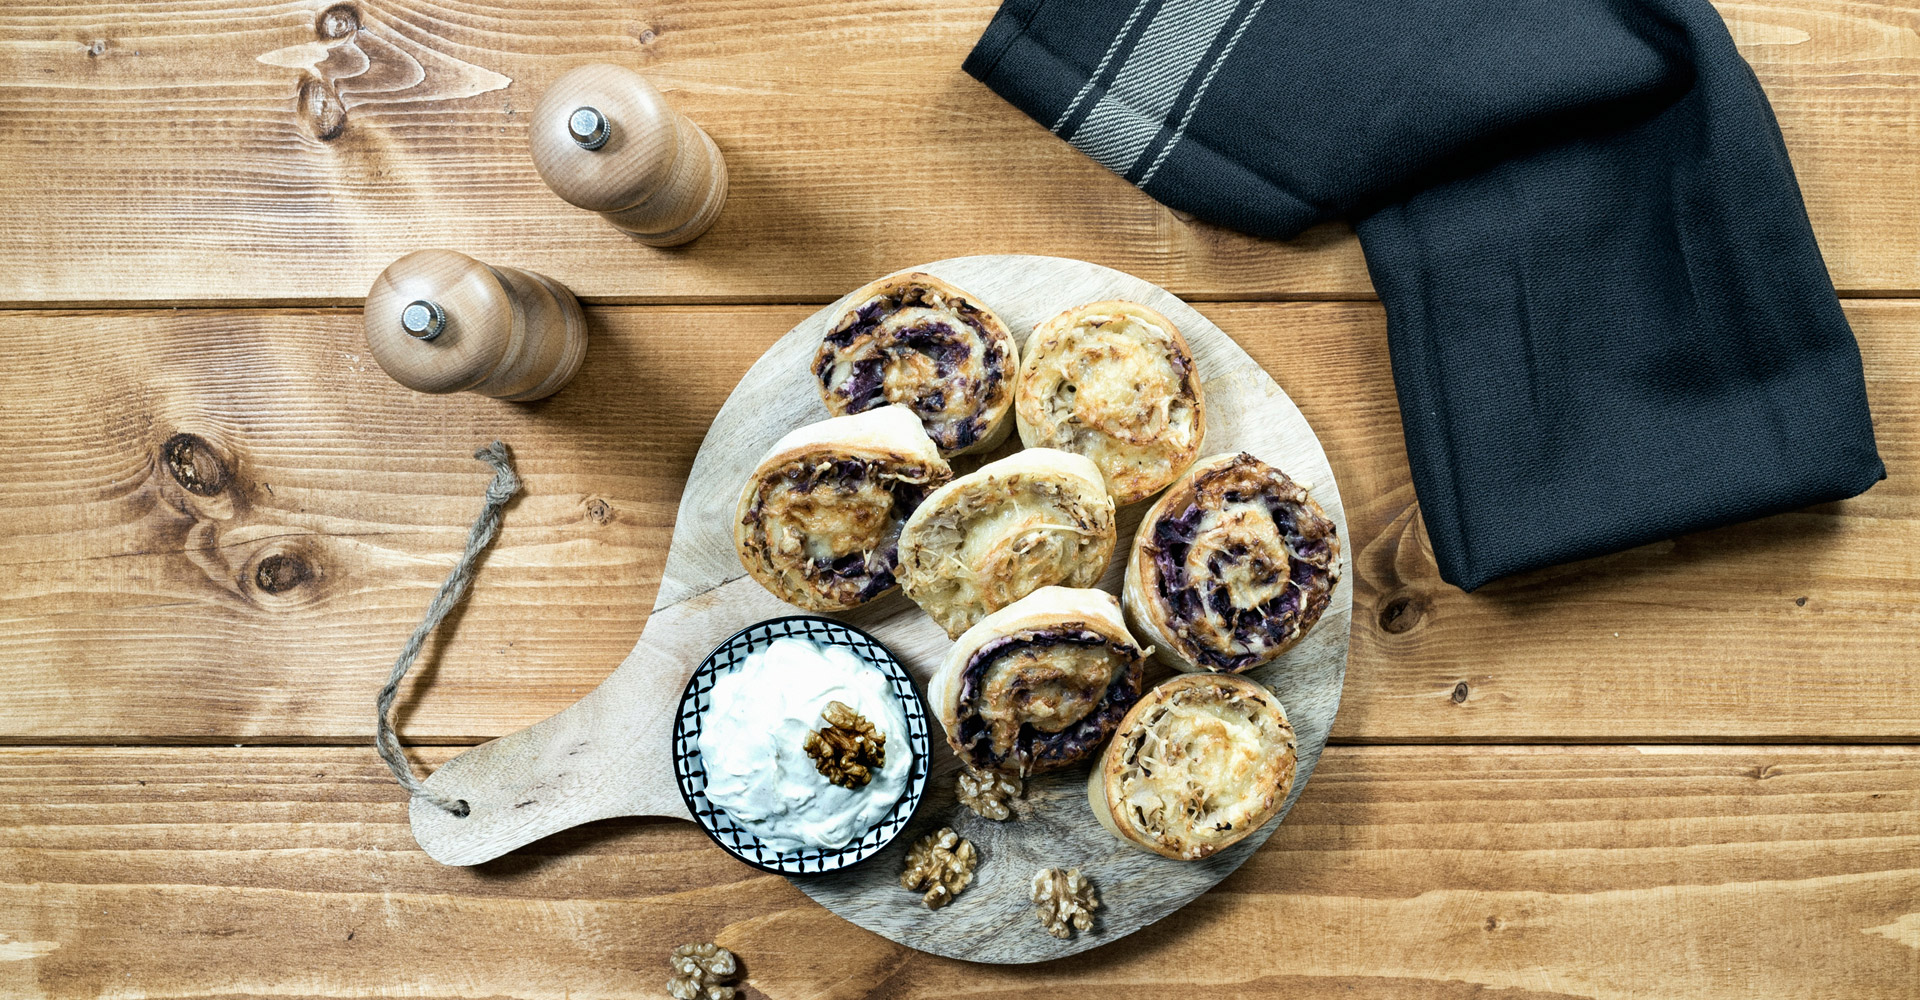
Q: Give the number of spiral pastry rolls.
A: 7